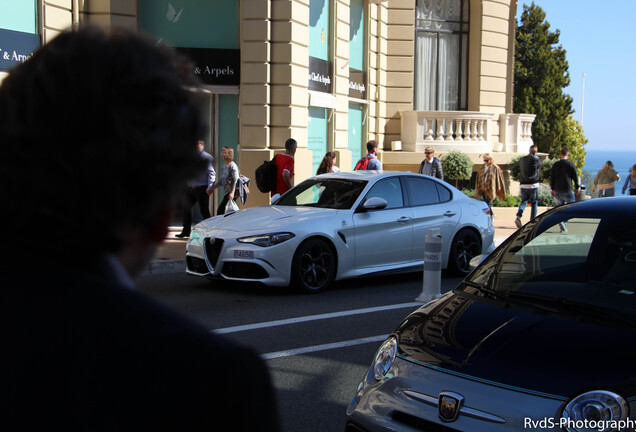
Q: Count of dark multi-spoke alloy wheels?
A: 2